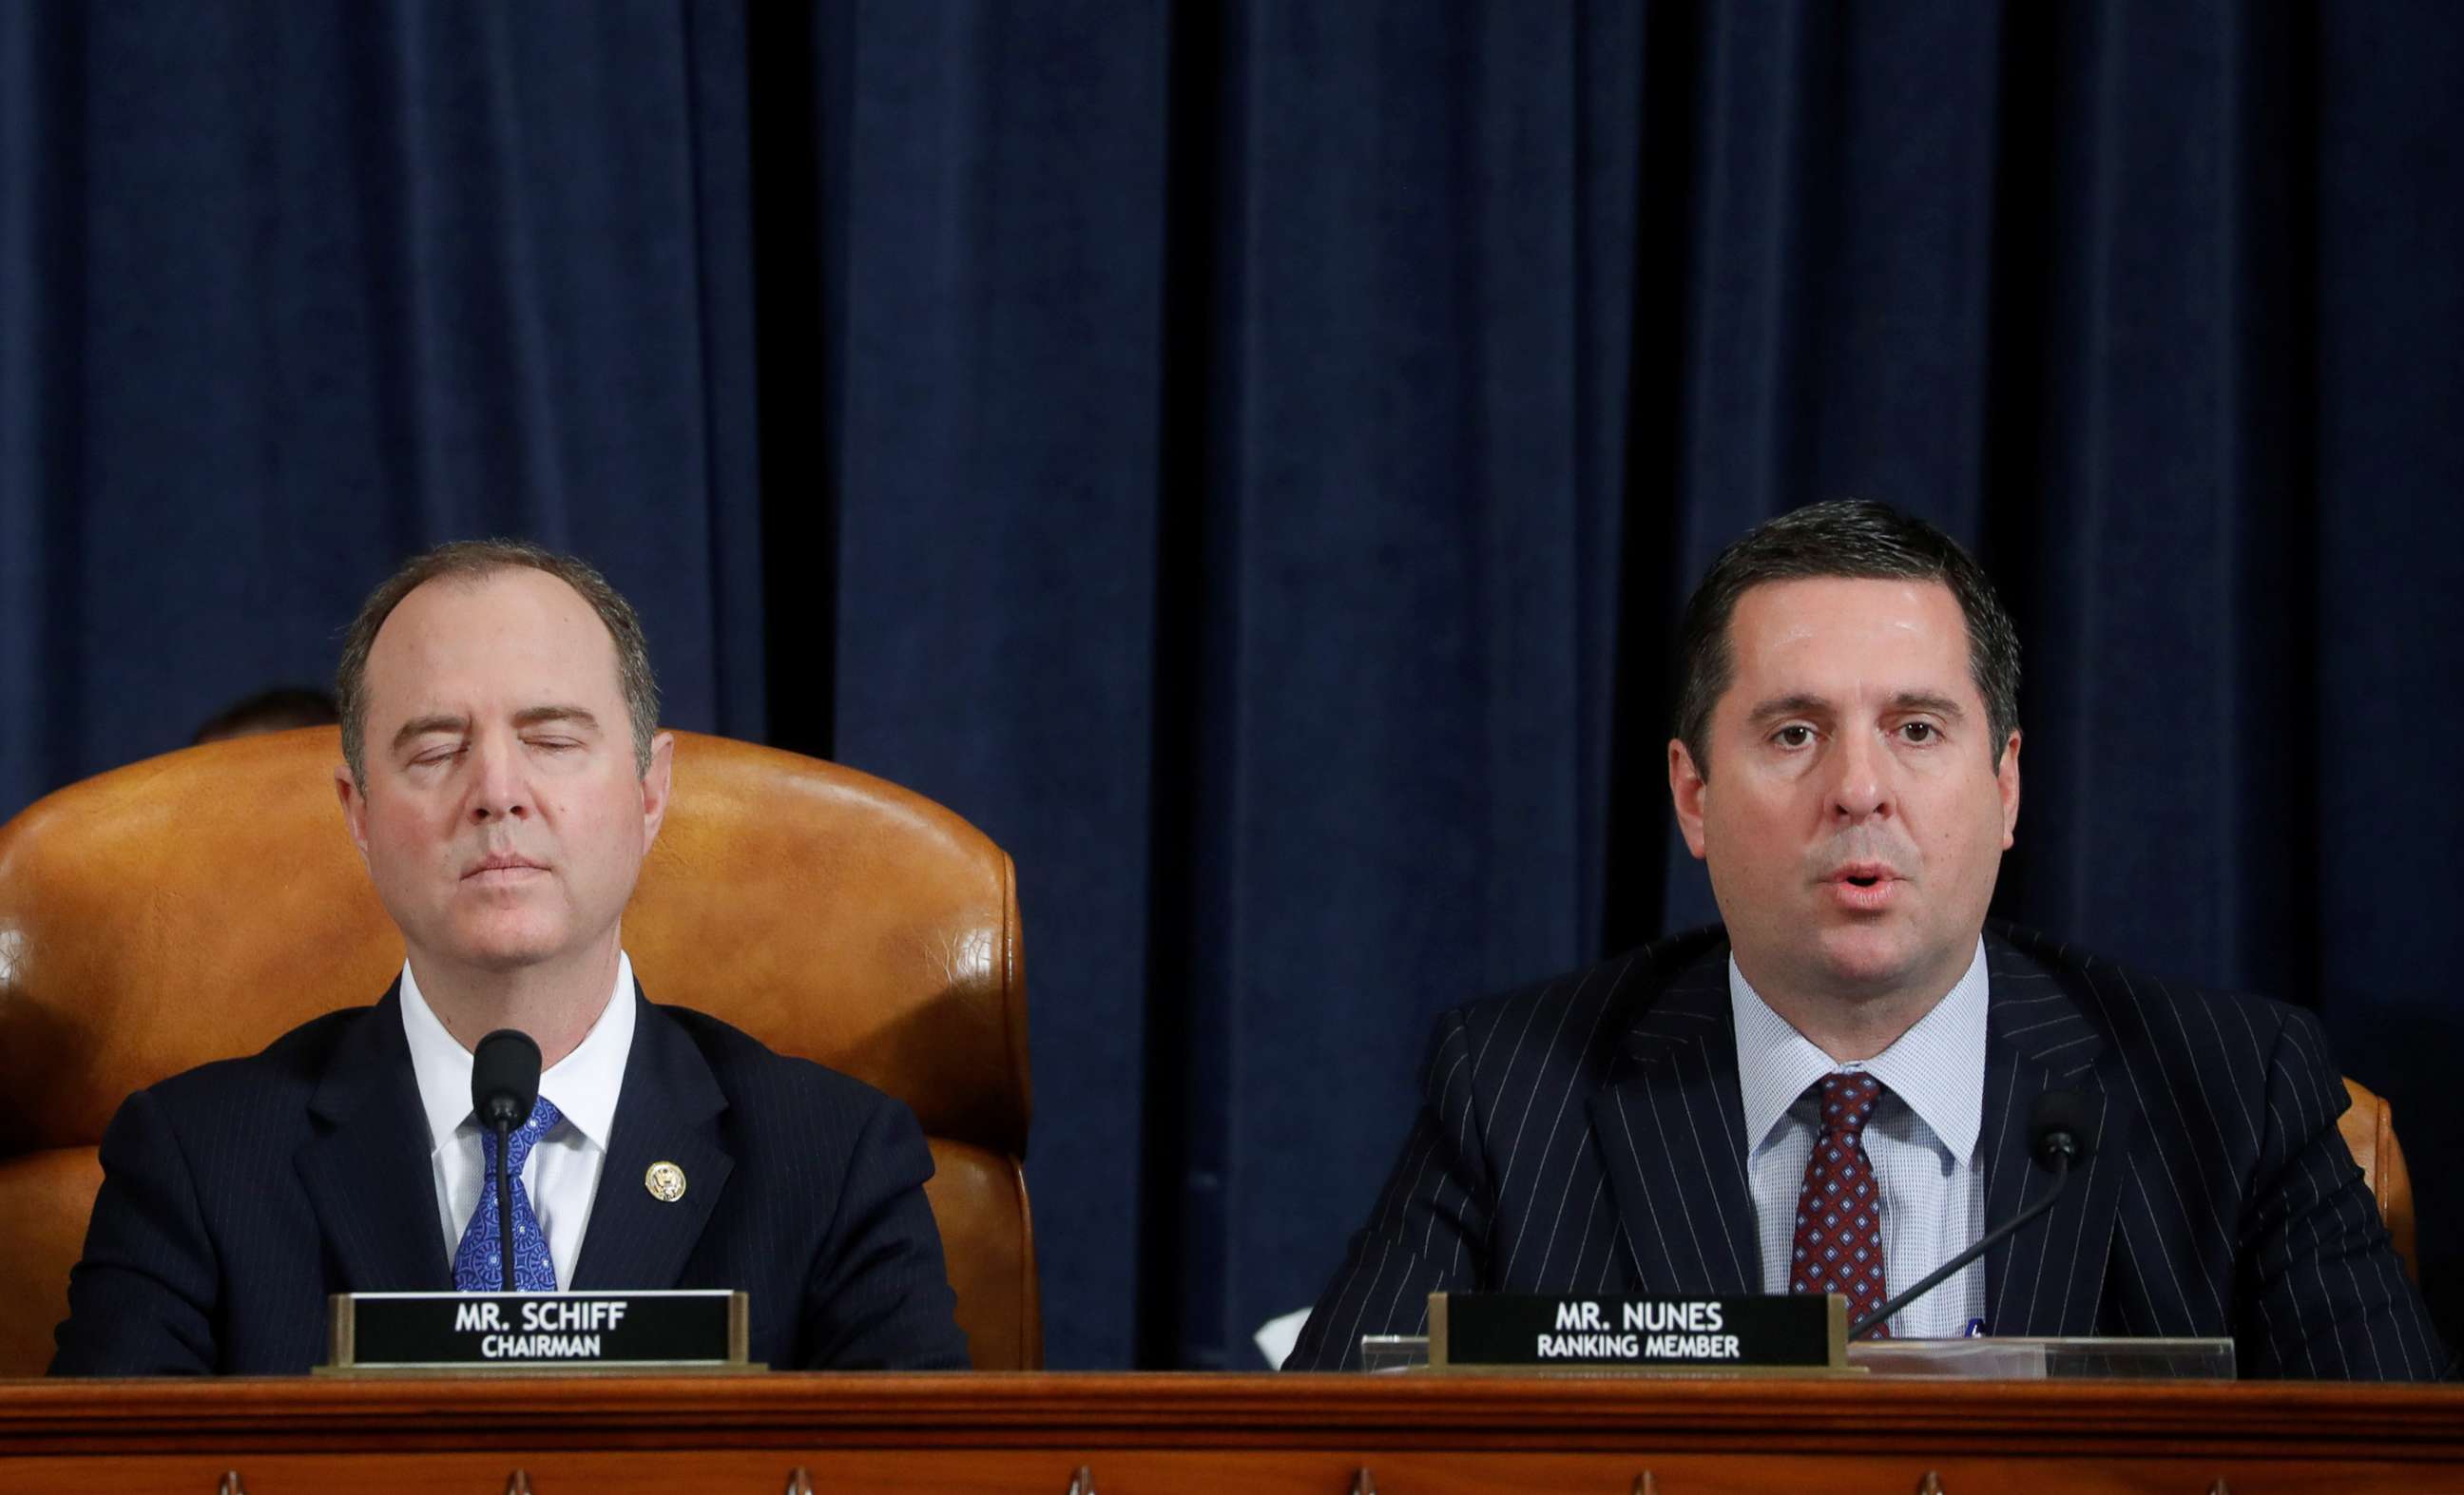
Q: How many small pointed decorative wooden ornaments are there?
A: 8